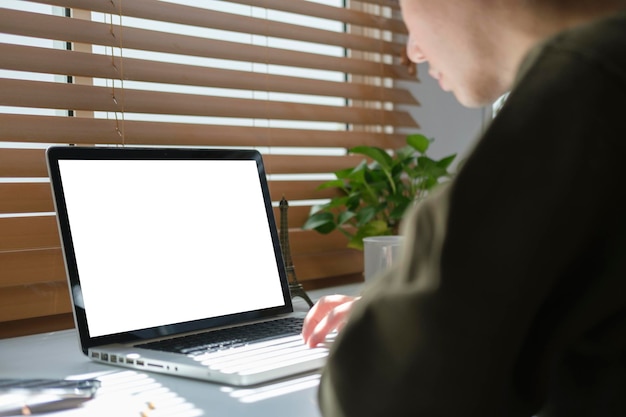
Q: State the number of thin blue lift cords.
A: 0